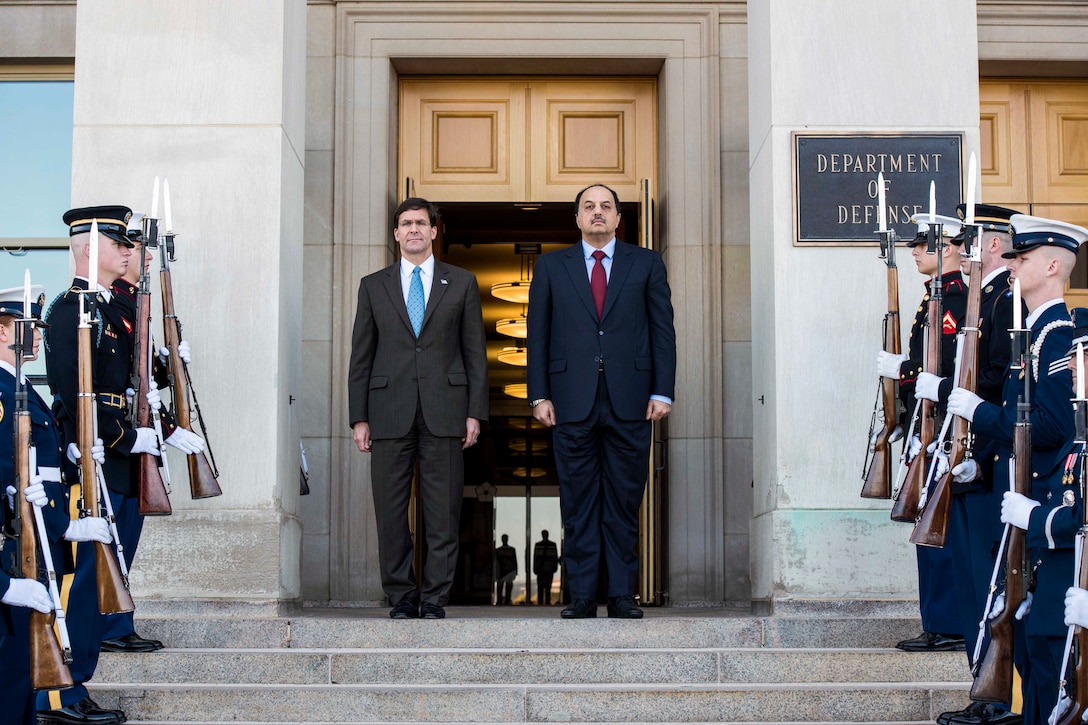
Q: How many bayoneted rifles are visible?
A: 9